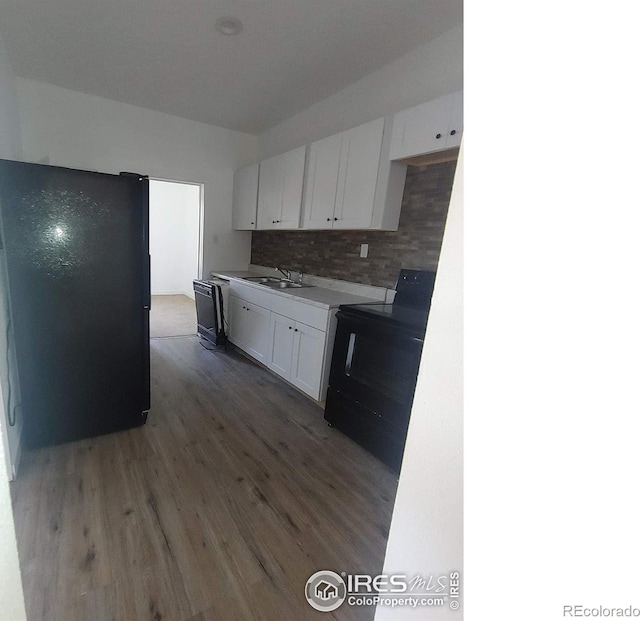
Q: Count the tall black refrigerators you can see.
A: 1